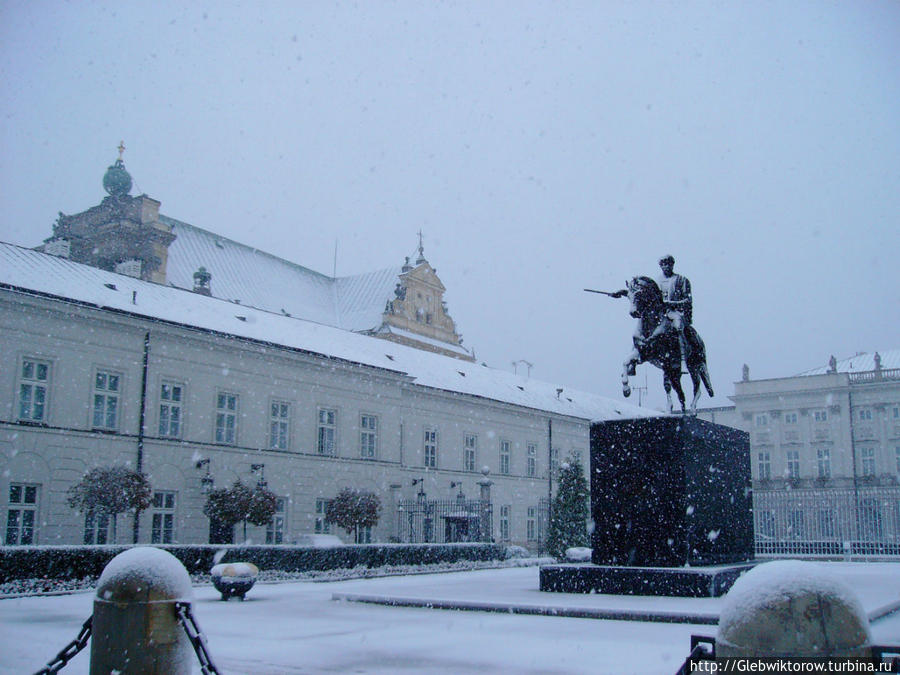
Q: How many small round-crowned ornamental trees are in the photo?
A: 3